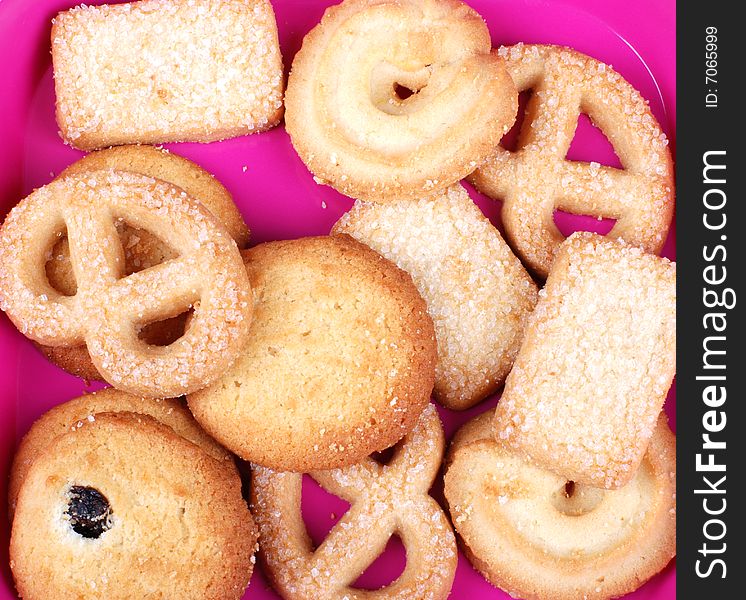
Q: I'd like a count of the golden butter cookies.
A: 12